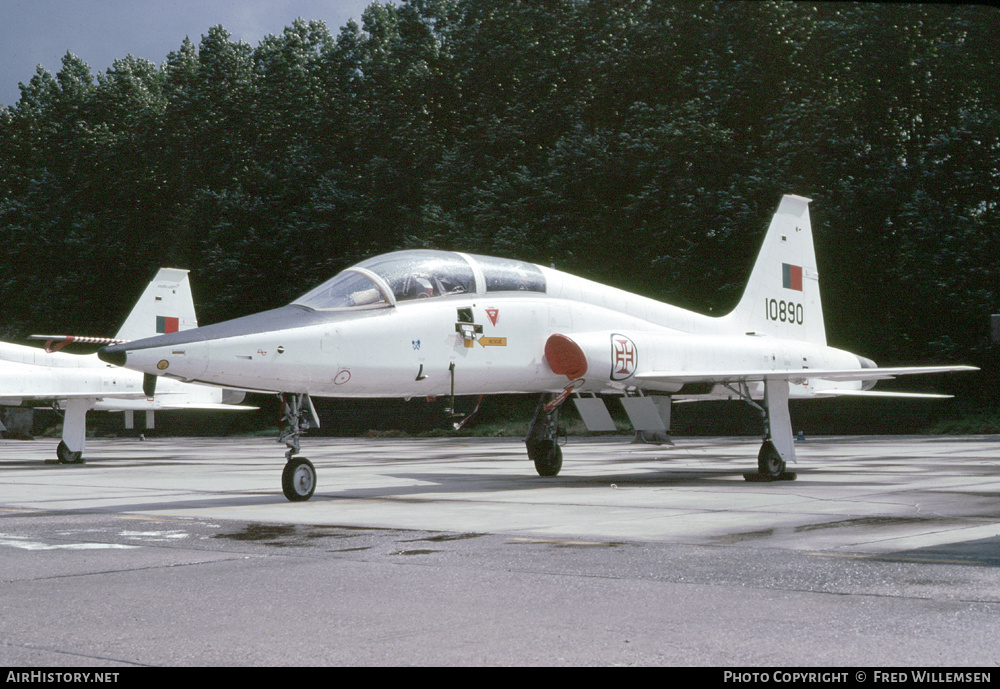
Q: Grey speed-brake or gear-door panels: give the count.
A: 2